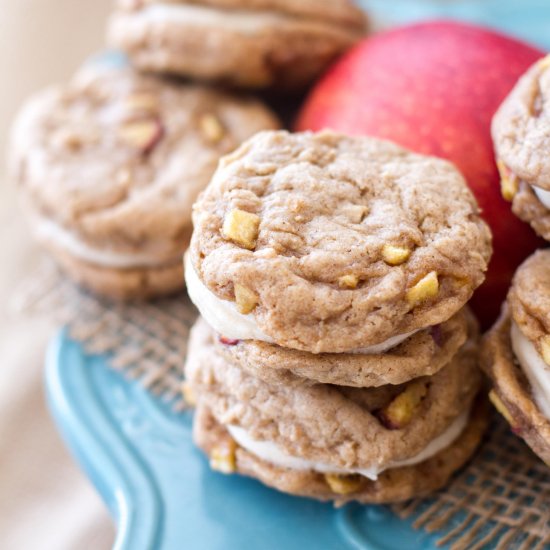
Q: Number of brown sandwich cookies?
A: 6